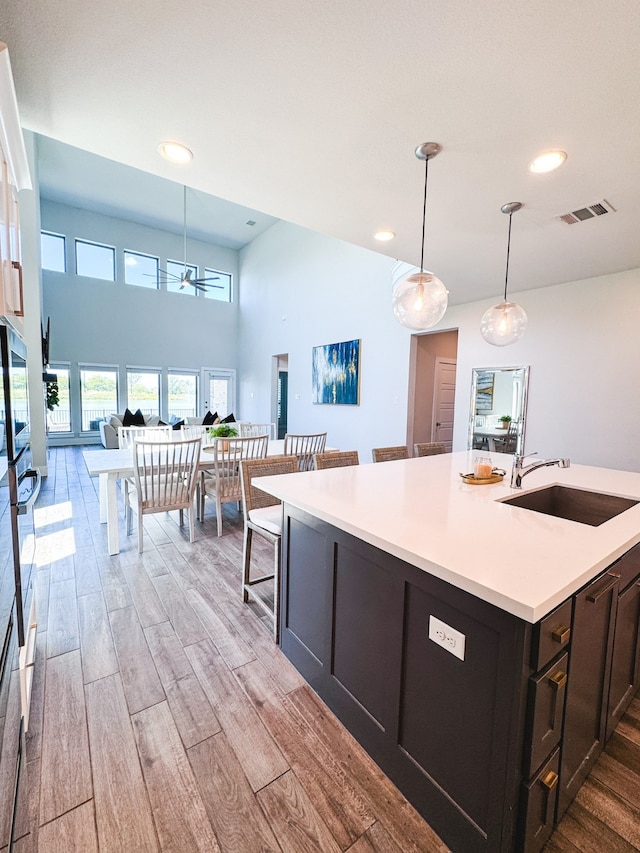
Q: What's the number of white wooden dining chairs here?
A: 6